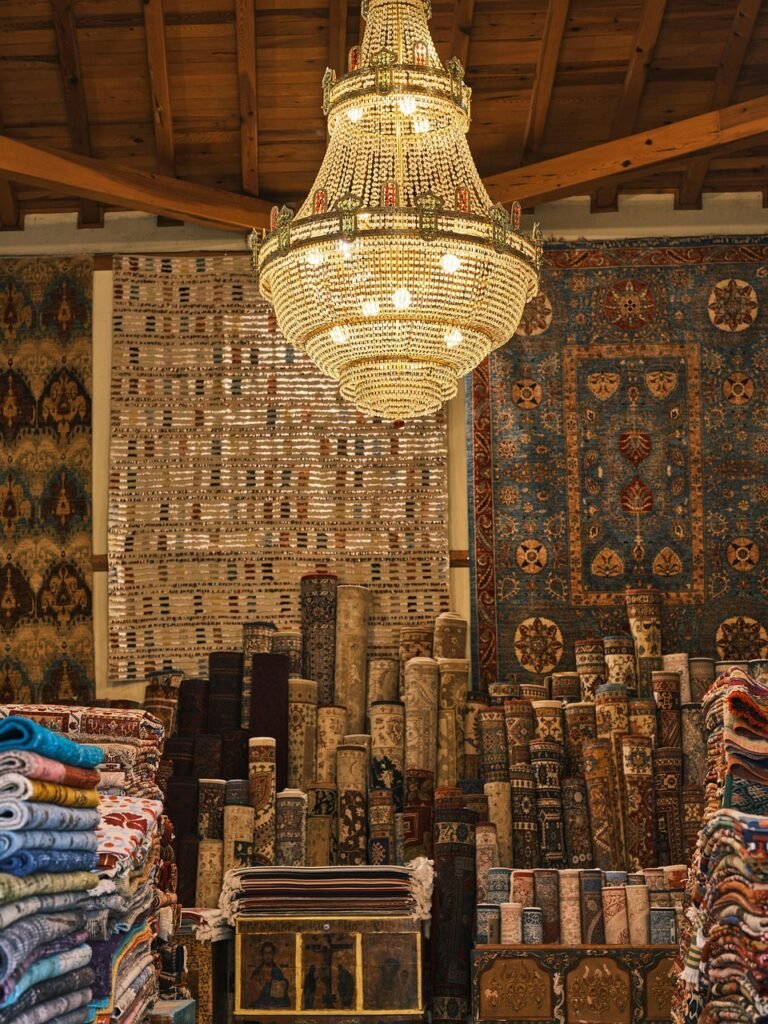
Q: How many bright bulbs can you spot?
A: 10